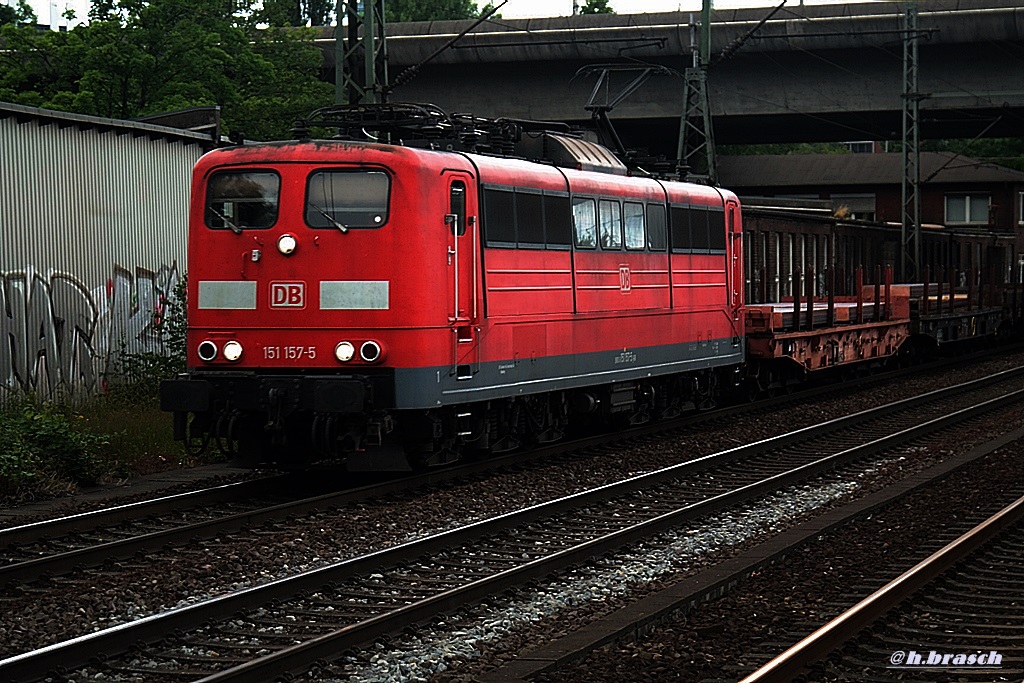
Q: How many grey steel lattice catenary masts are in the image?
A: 3